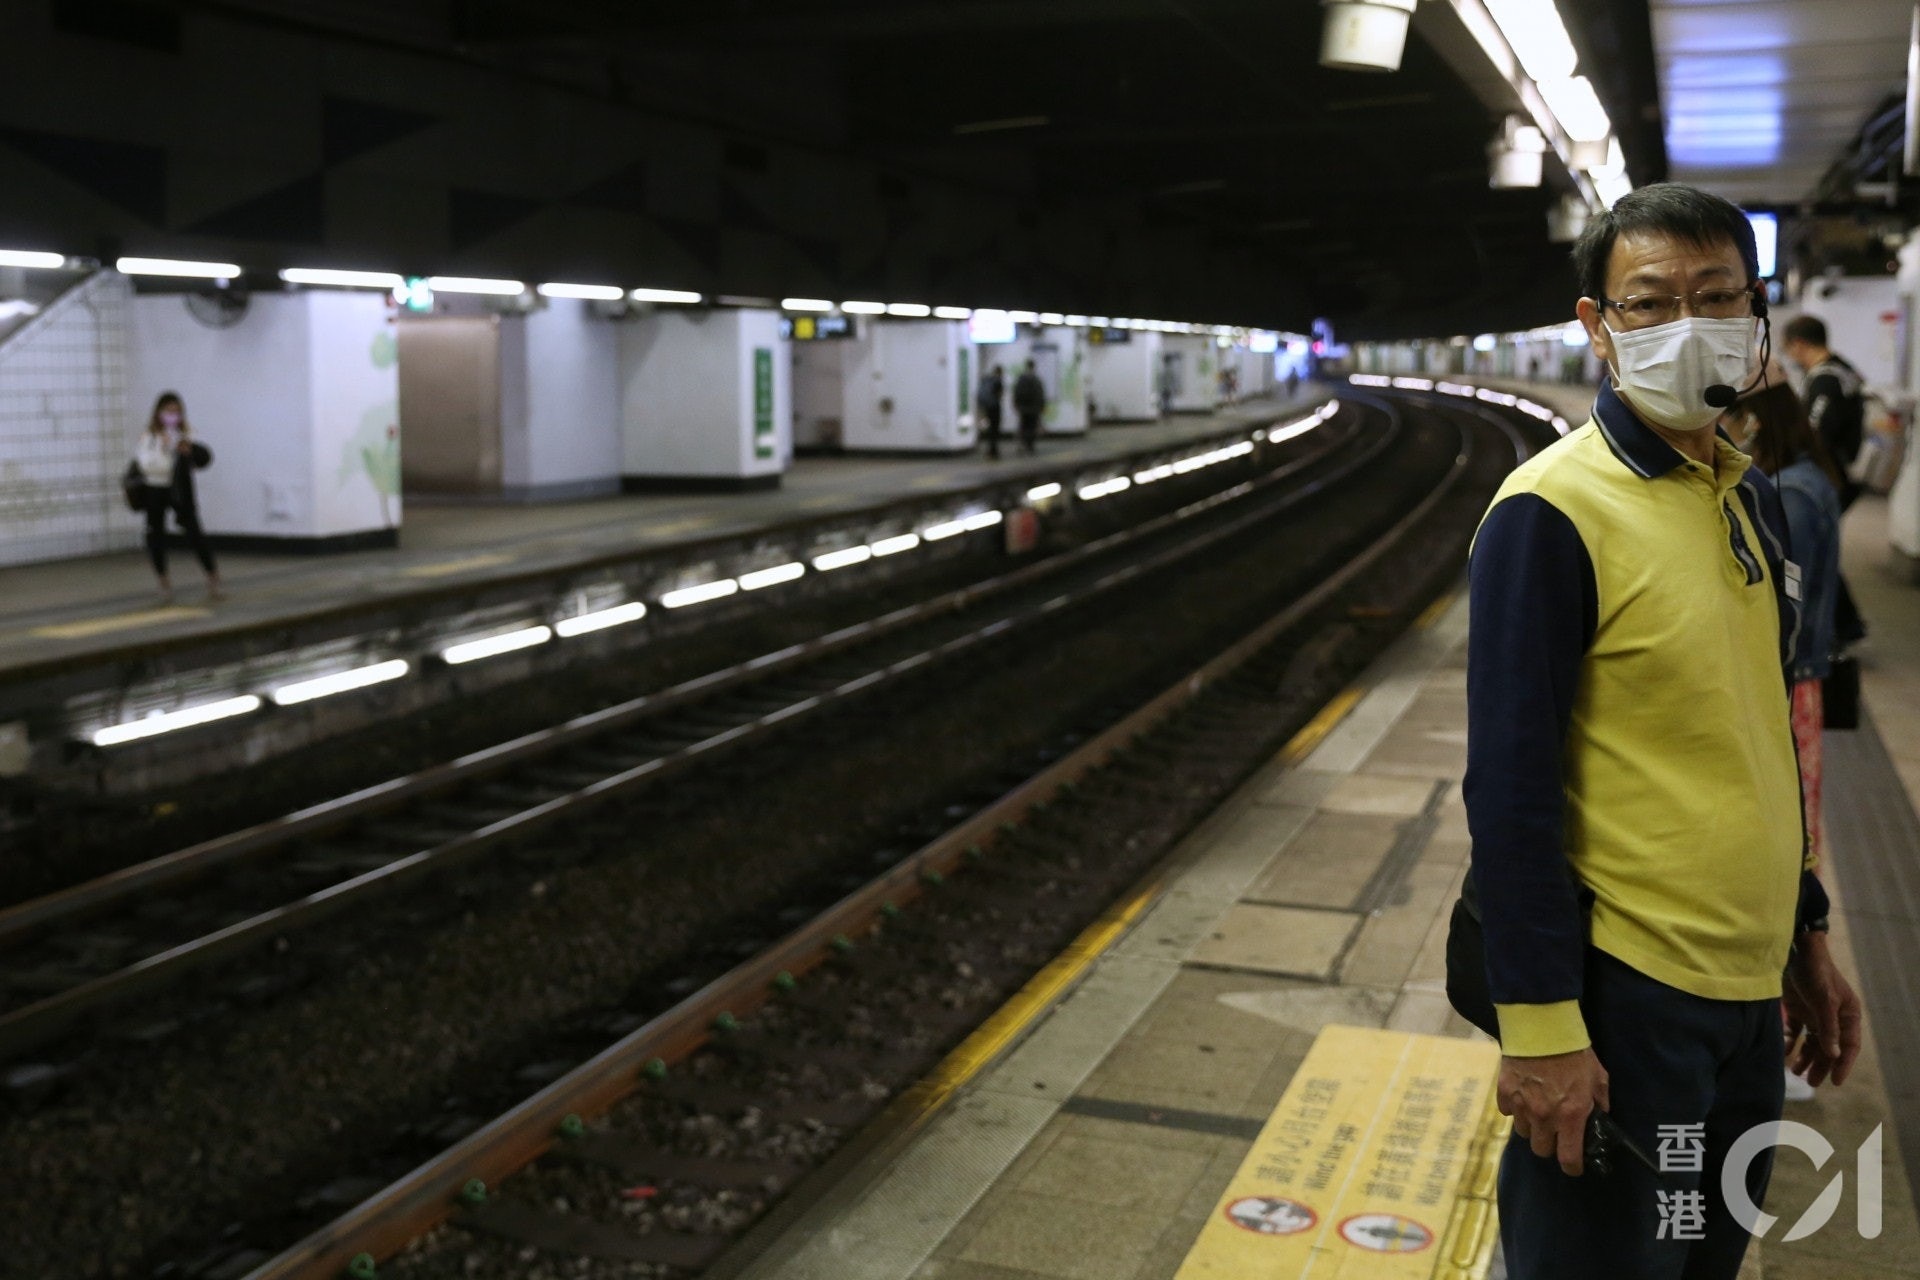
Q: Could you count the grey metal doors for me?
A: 1